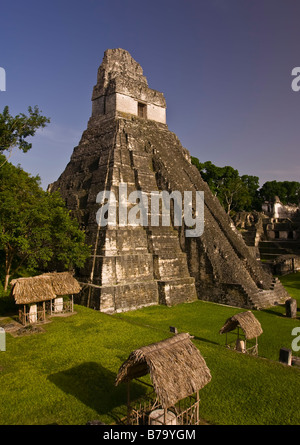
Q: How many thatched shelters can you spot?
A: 4